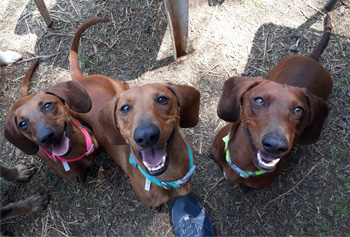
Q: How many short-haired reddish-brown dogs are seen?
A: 3